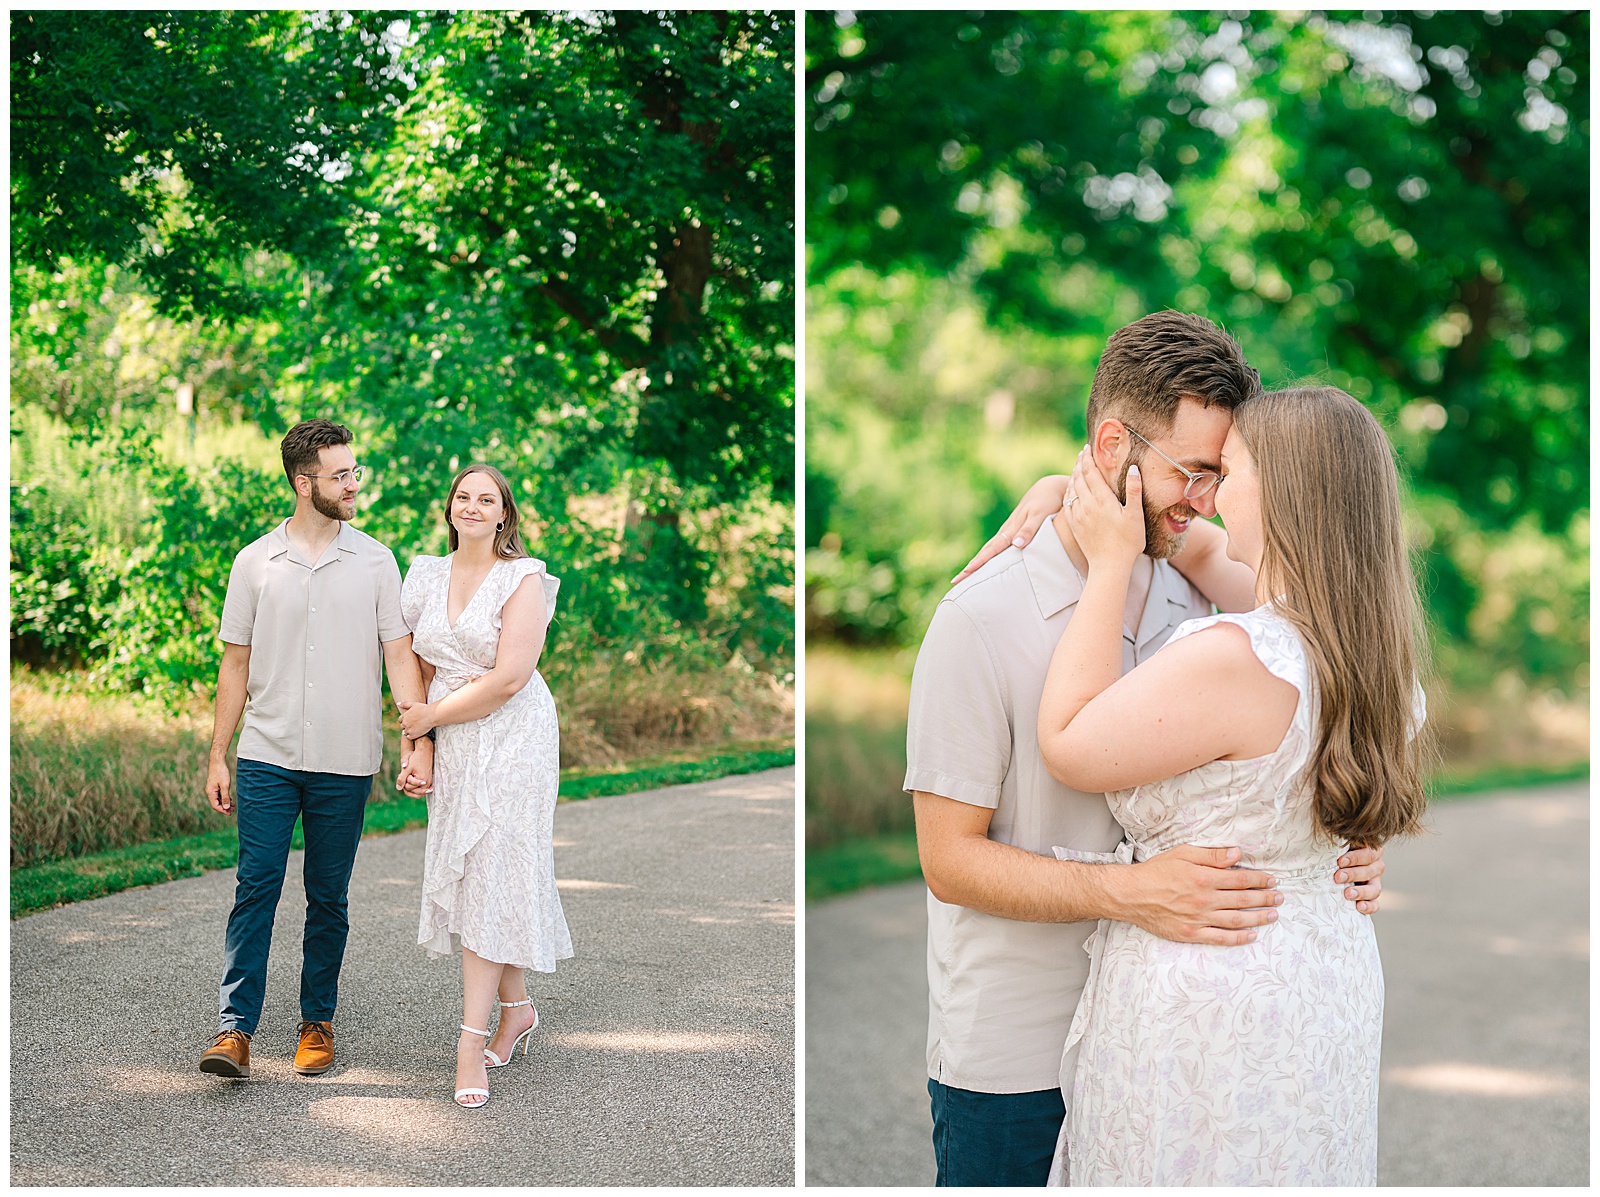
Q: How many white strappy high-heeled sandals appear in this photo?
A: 2